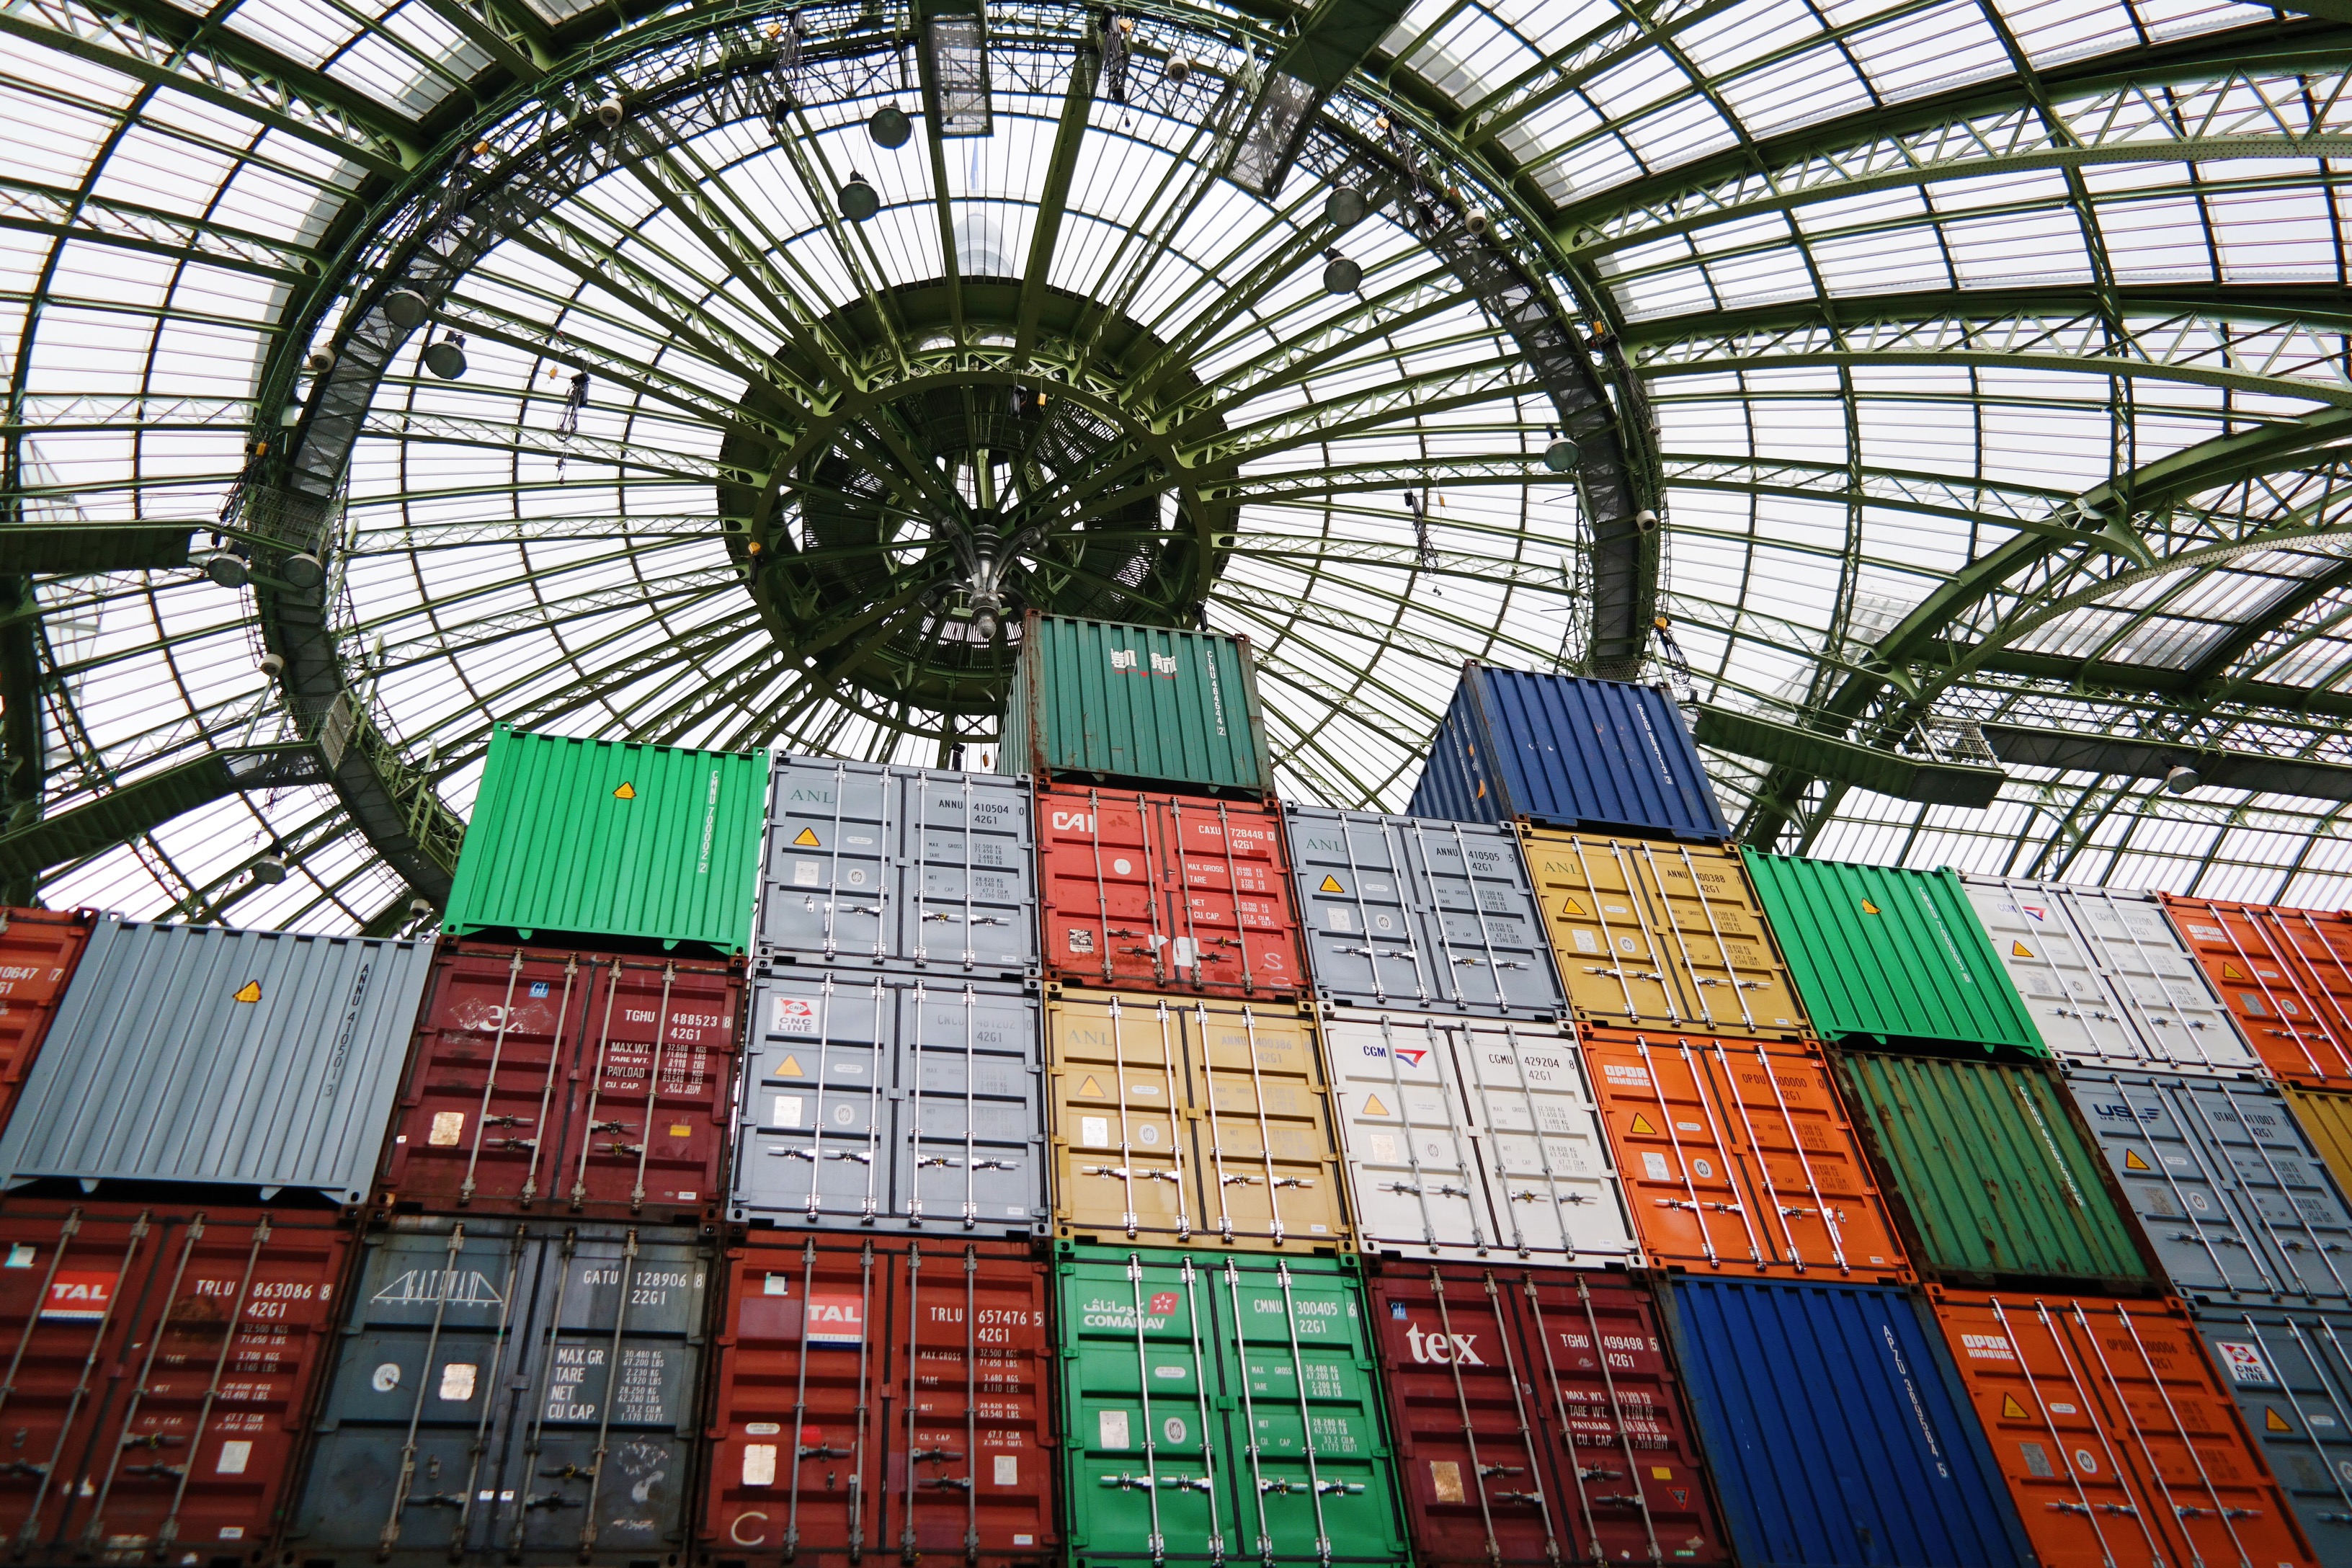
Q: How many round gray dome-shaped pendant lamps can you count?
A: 11